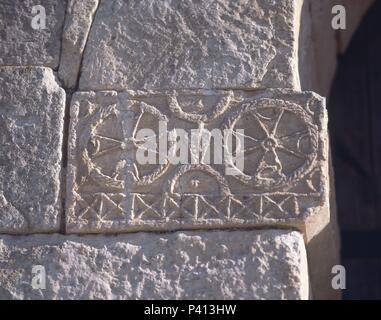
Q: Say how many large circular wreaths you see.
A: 2